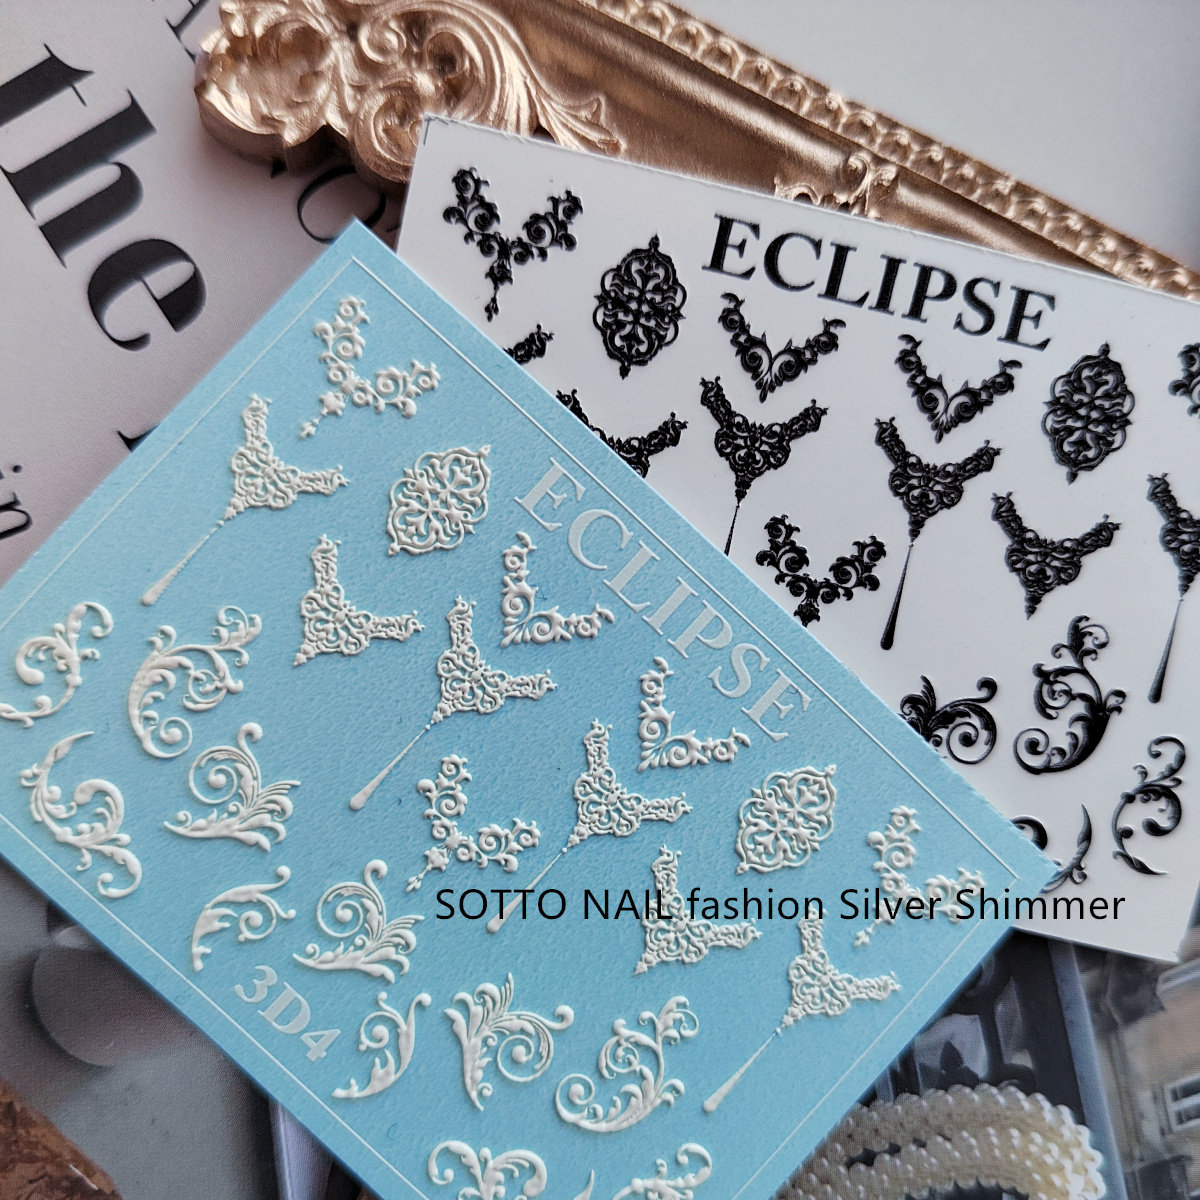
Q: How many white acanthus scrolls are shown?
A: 11